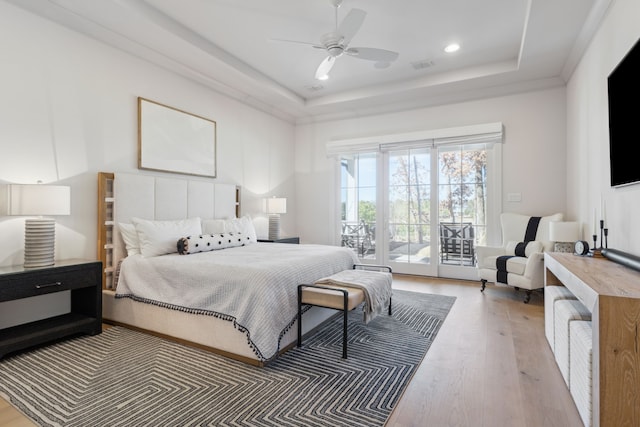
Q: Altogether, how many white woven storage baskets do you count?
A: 3